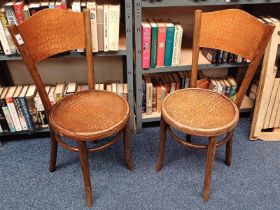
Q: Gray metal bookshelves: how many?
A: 2